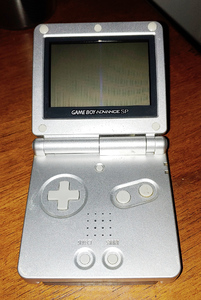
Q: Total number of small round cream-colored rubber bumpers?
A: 5